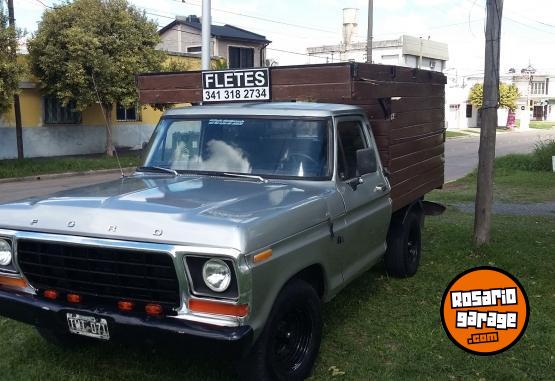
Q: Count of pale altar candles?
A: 0